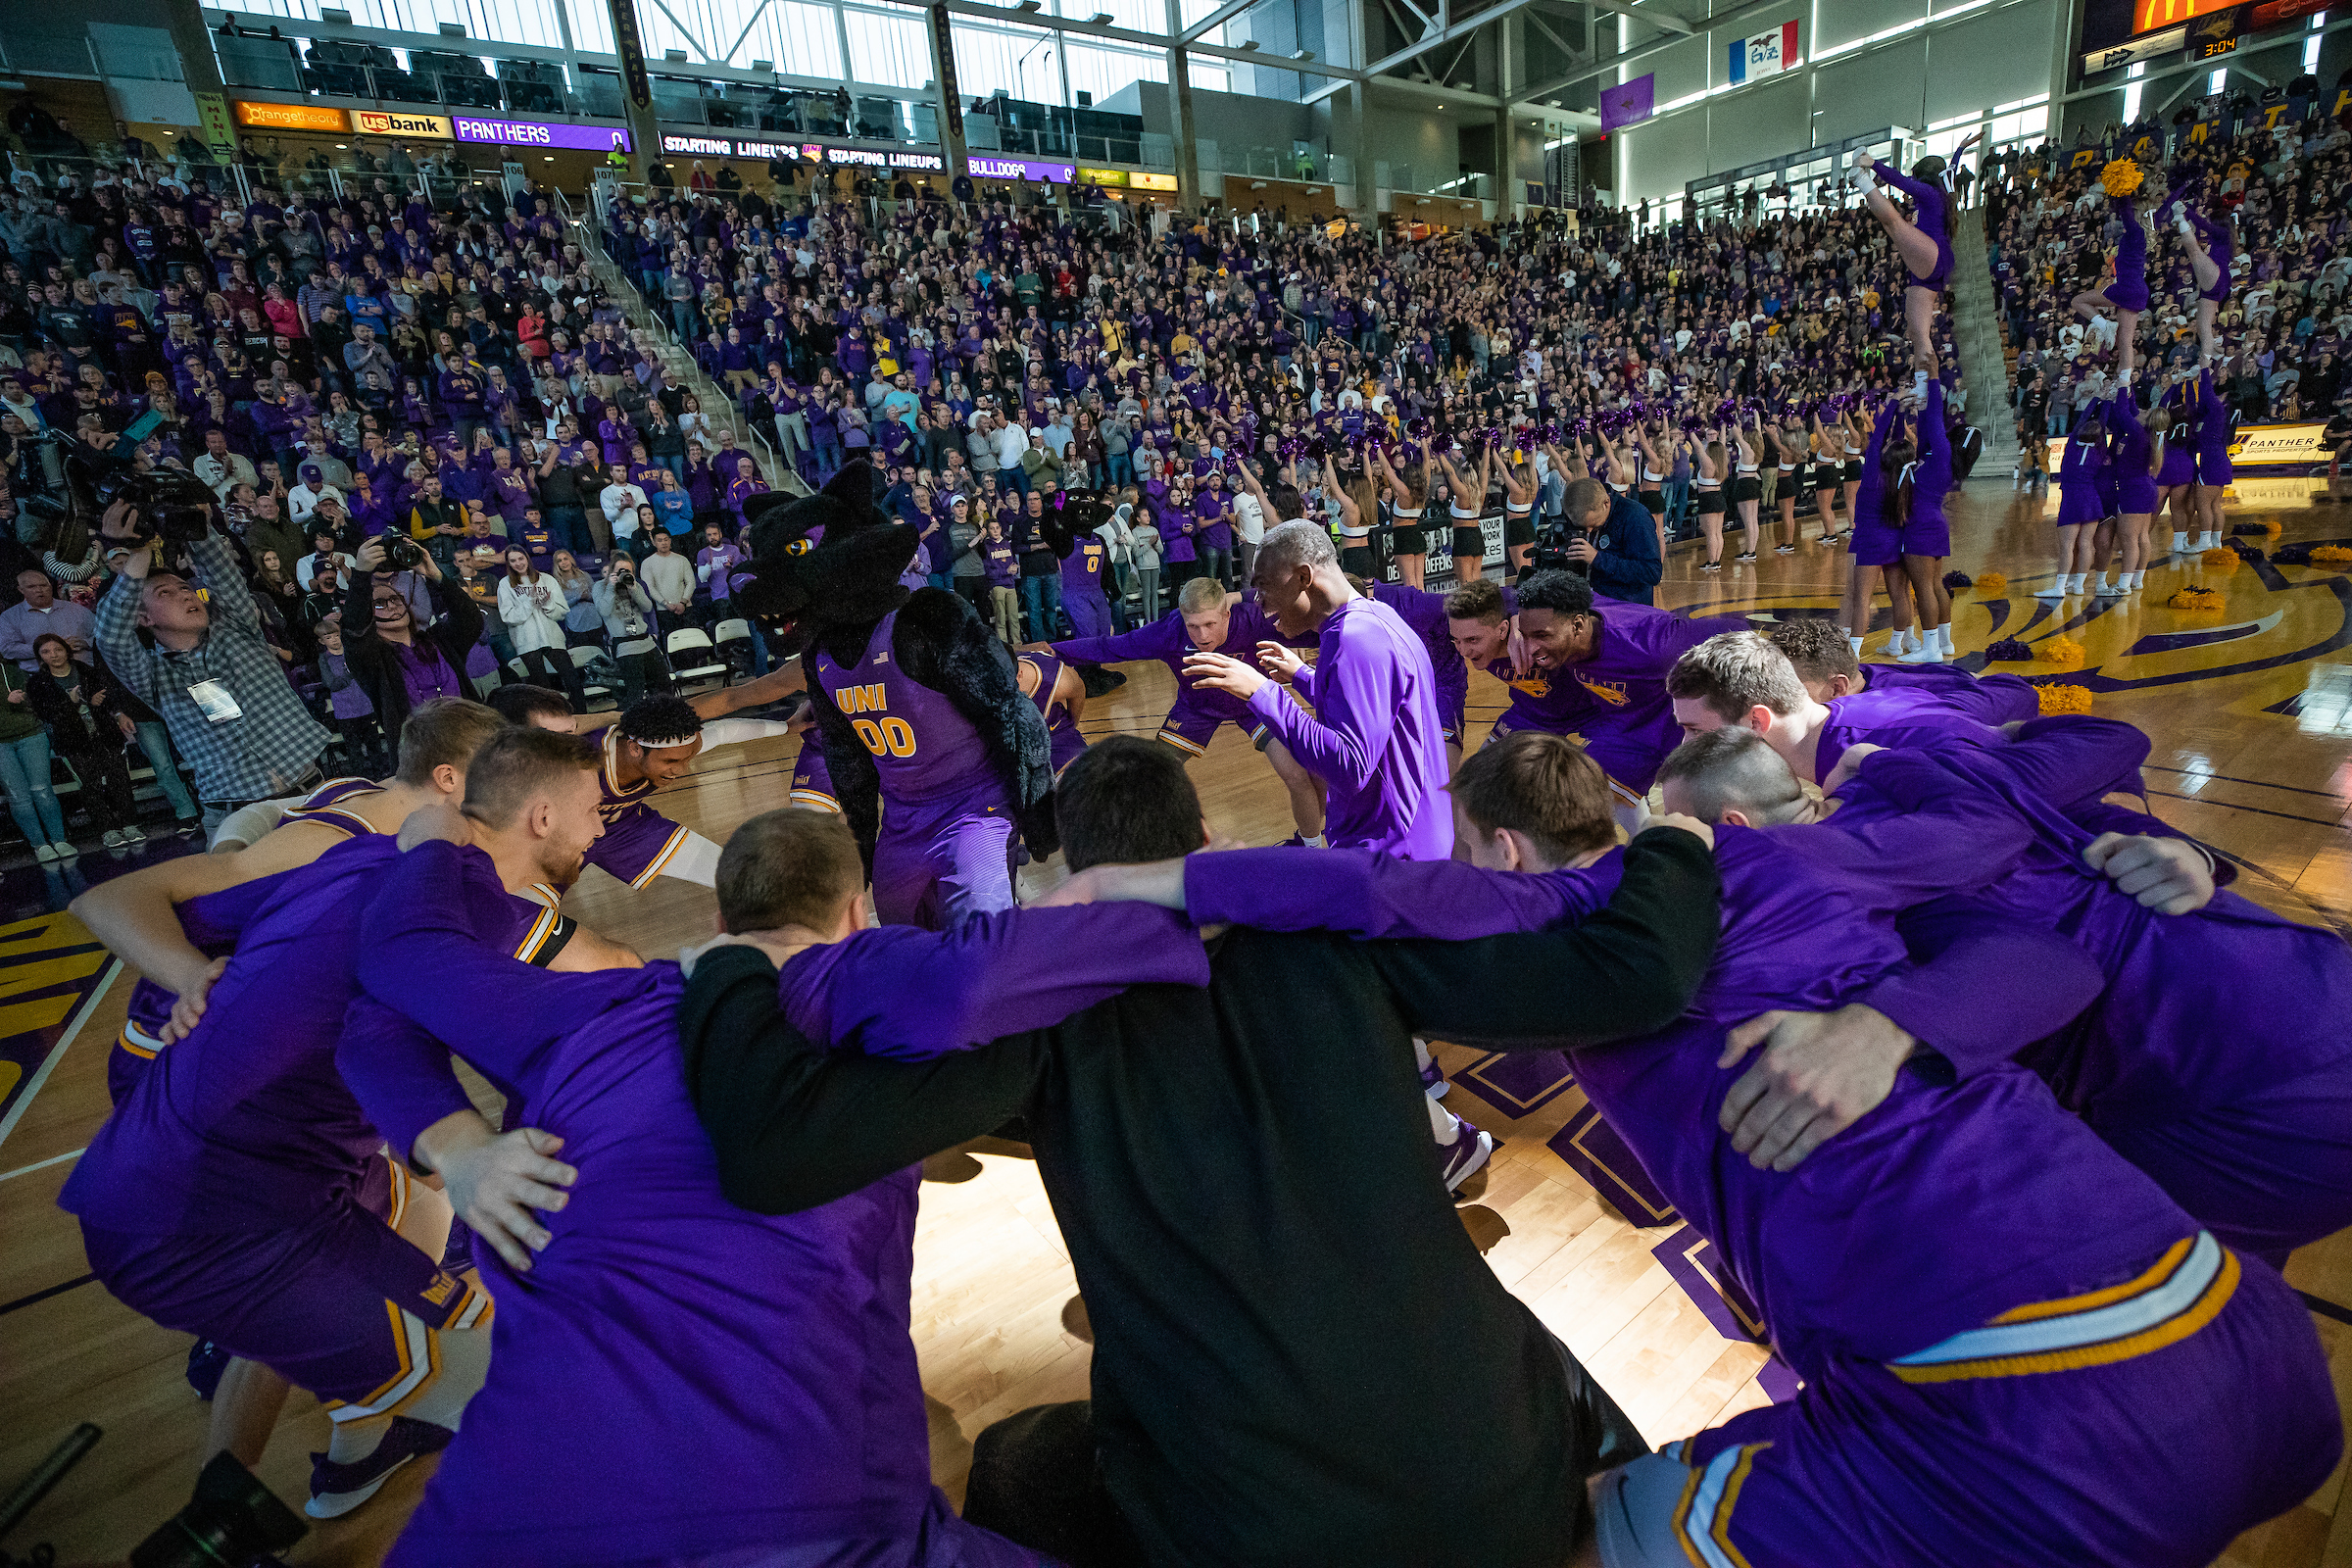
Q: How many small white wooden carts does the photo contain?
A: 0